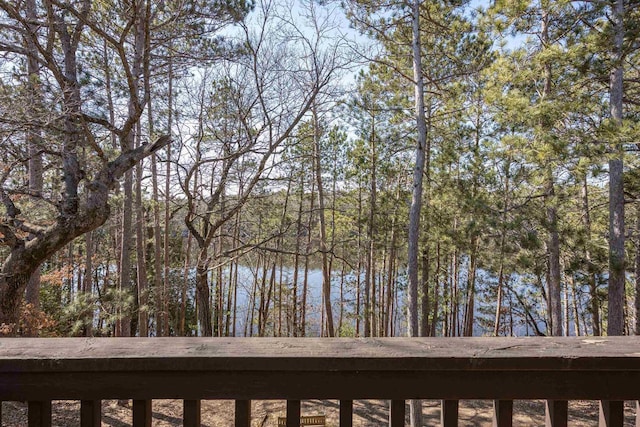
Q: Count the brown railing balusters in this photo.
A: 12